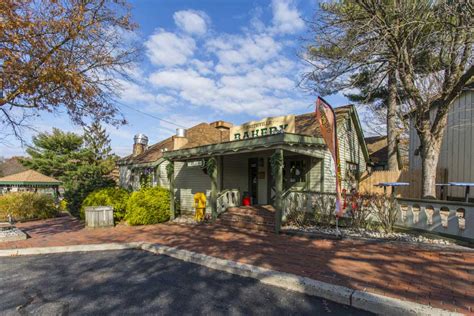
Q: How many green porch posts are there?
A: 3